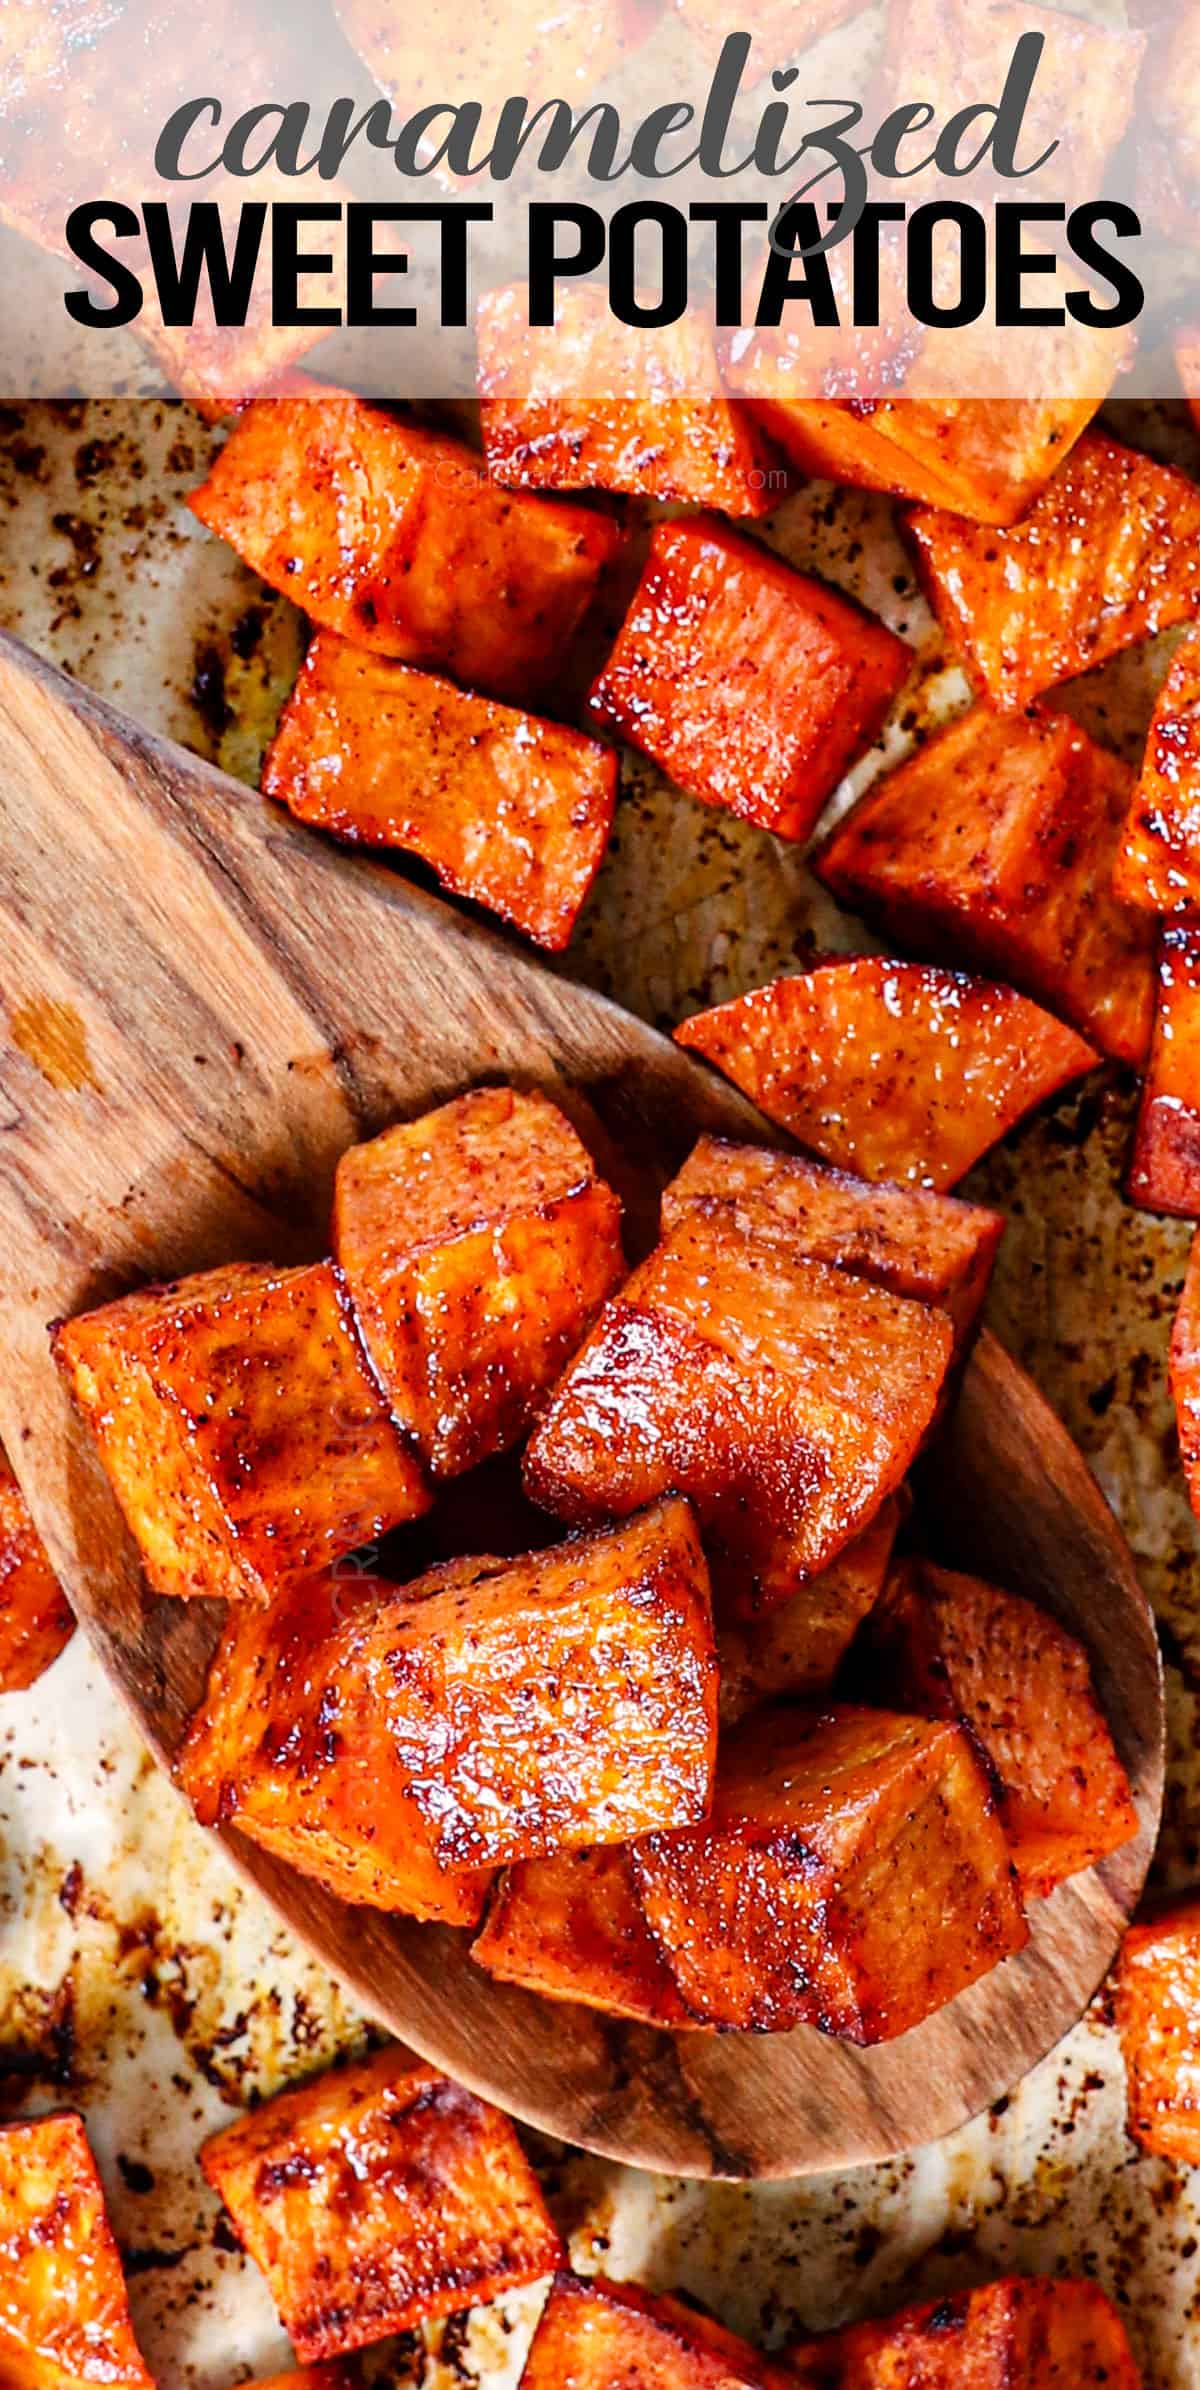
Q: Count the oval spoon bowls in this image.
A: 1